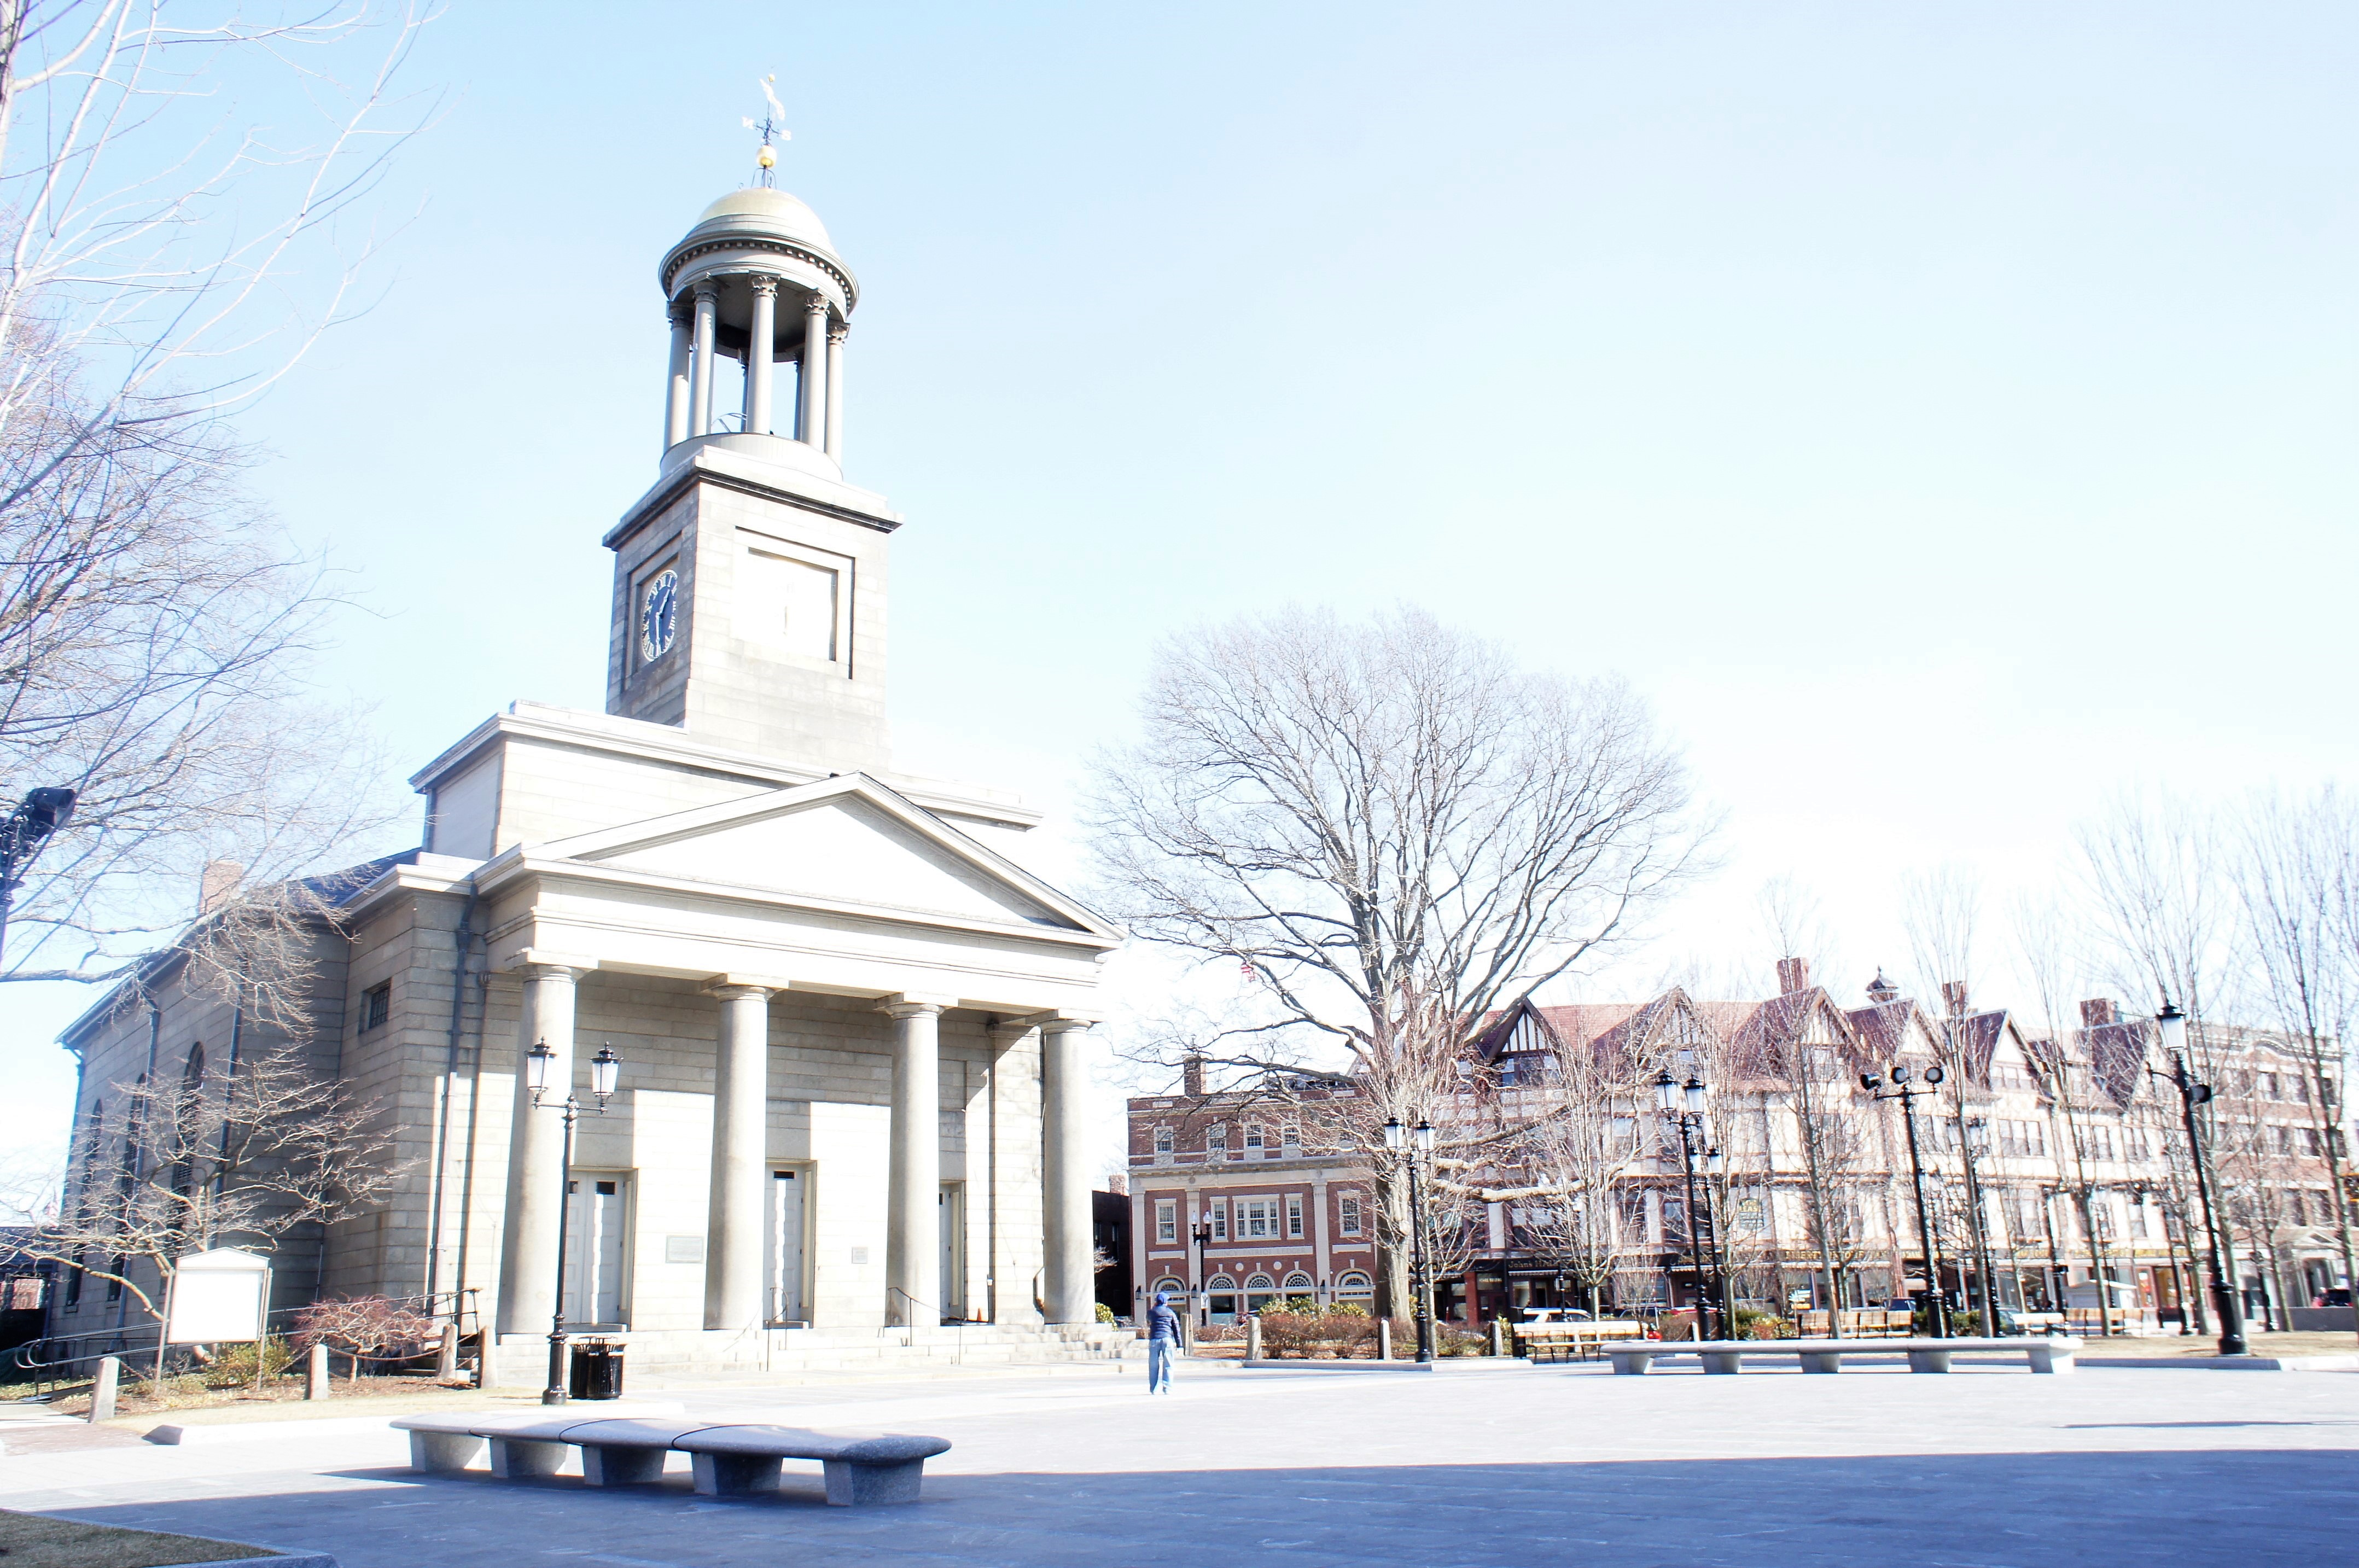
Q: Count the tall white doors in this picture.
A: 3